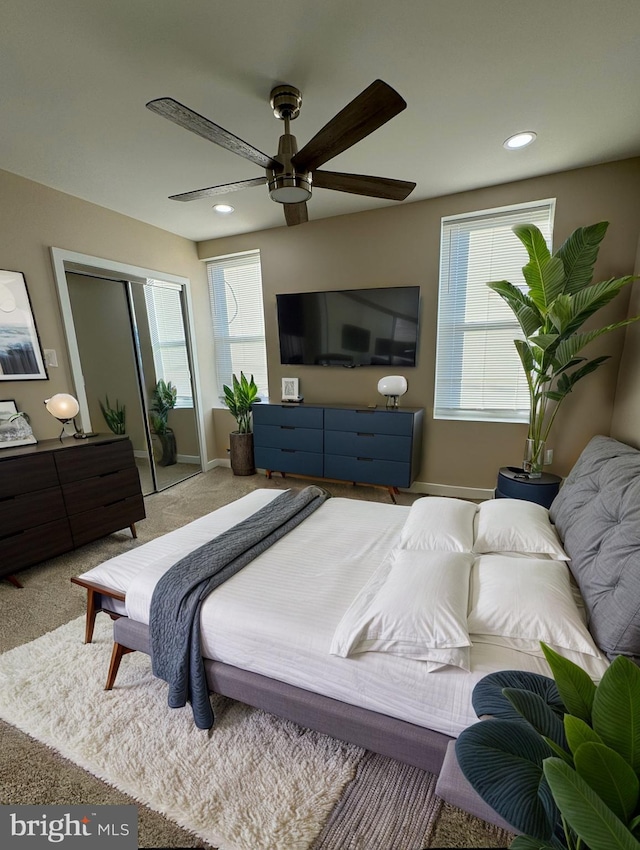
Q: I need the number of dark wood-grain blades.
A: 5